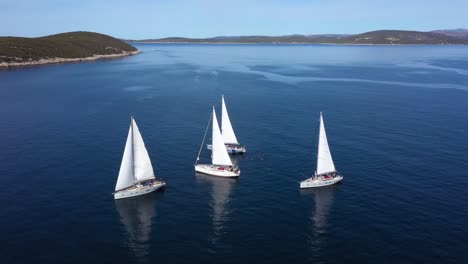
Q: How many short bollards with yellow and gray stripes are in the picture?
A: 0